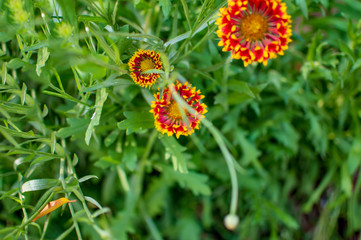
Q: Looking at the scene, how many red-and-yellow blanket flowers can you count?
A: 3